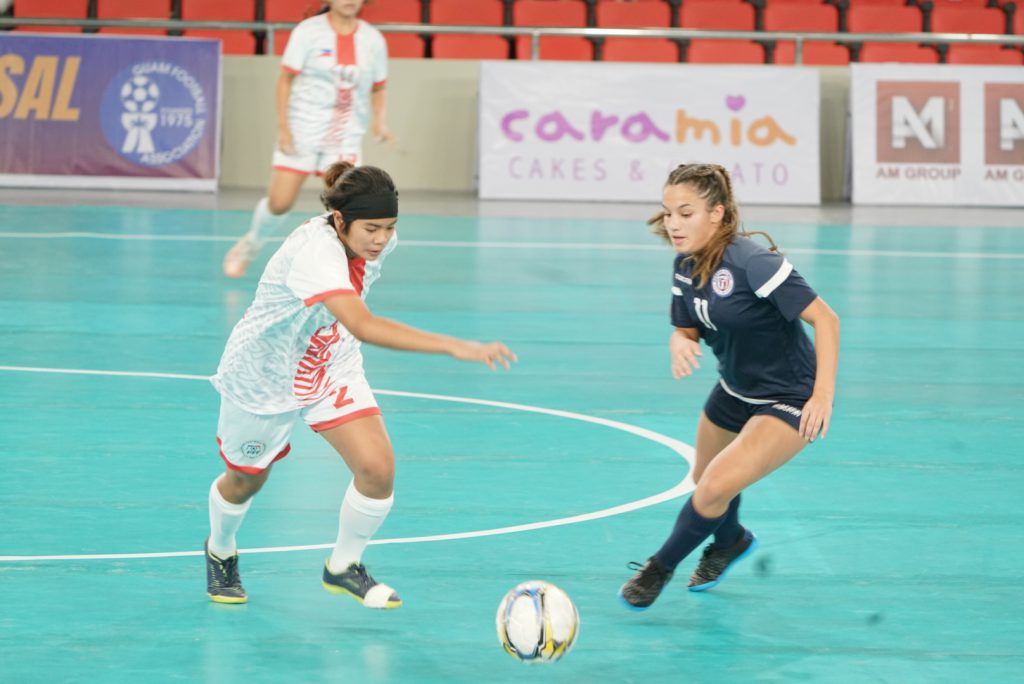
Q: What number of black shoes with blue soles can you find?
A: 2